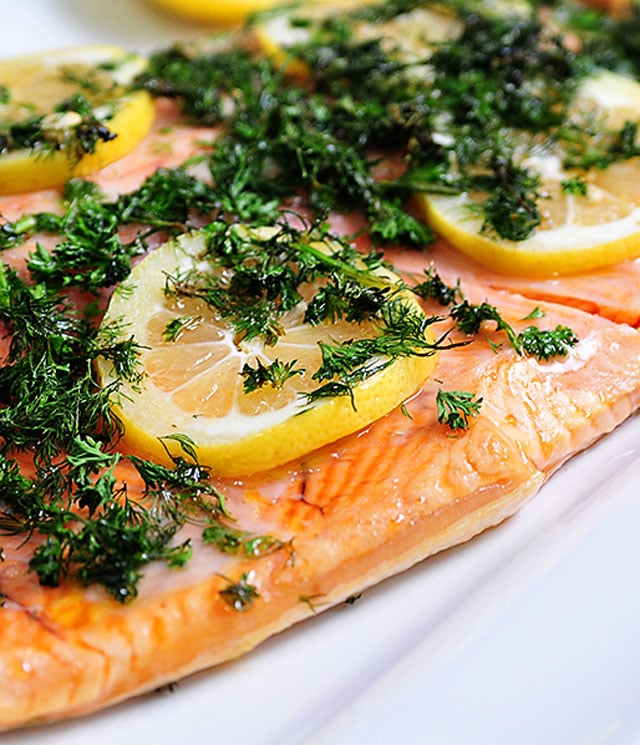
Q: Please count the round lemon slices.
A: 5